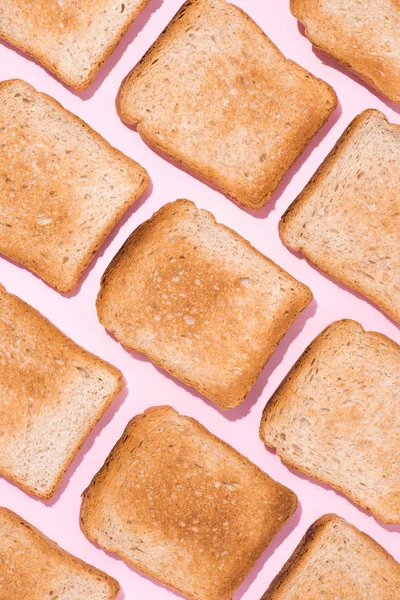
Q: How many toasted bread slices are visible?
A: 11